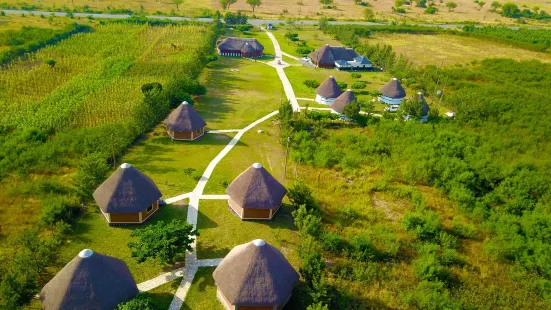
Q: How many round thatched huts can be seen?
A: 9